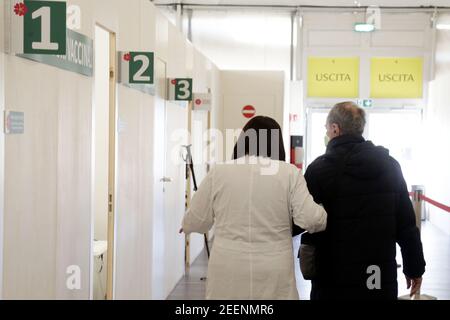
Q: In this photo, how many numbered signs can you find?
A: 3